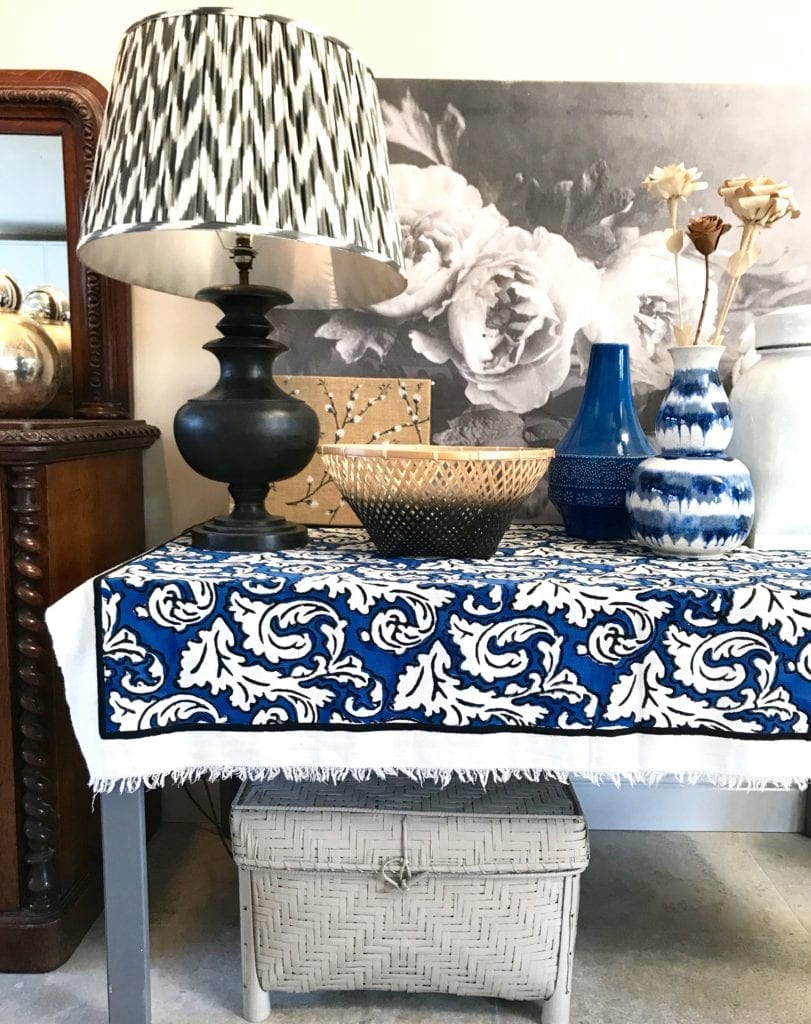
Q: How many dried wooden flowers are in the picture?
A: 3